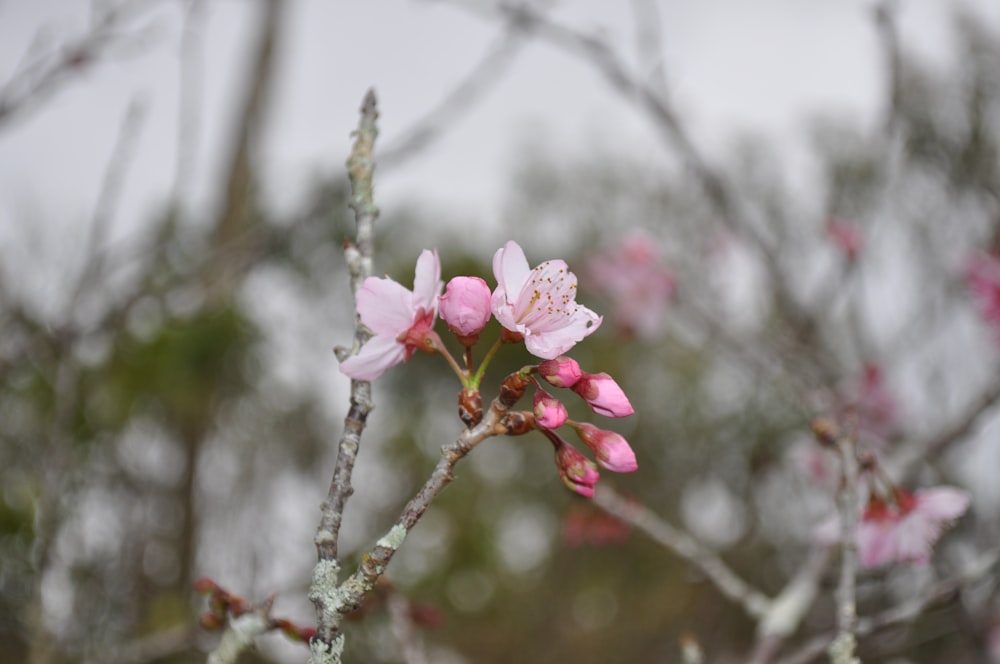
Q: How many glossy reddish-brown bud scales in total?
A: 3